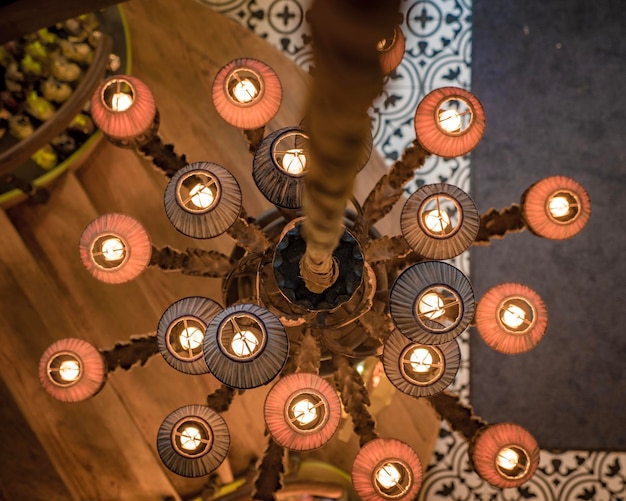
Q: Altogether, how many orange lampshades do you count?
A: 11